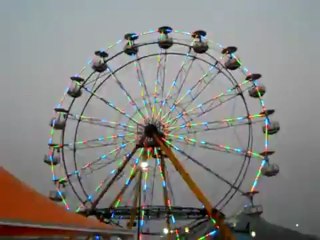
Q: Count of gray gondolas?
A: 13